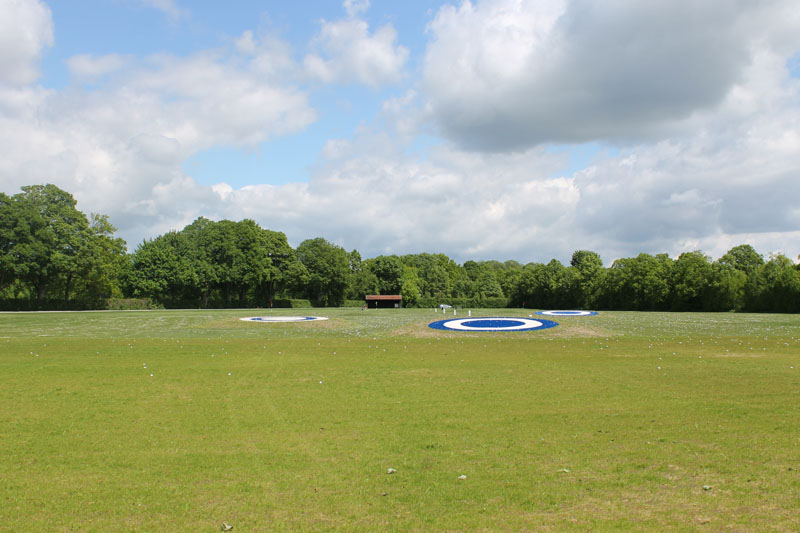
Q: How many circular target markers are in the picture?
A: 3